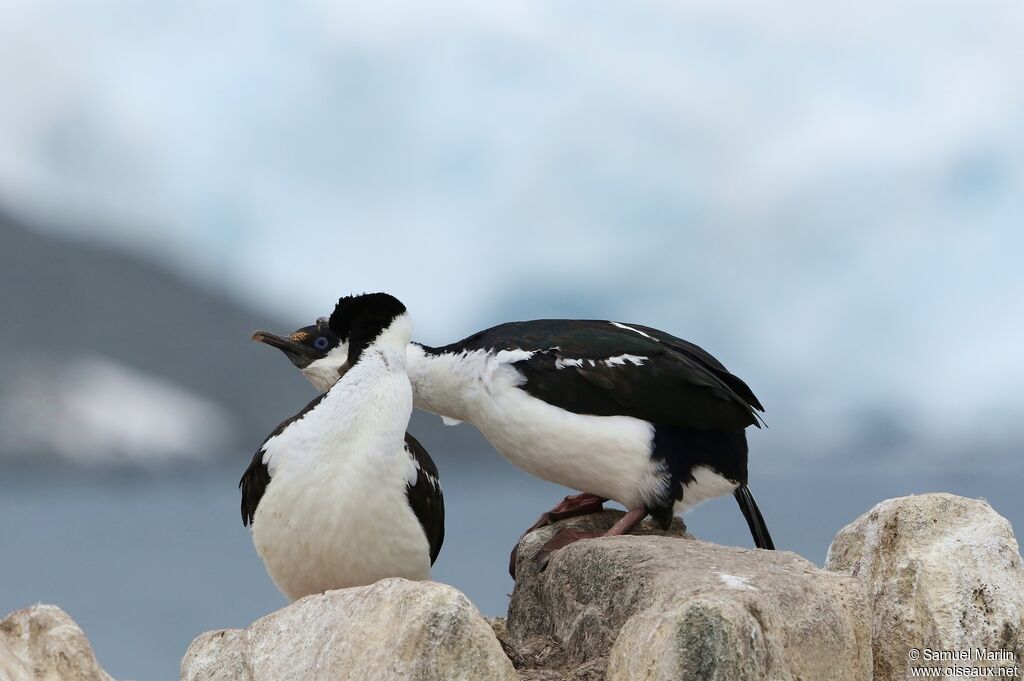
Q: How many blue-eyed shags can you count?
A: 2